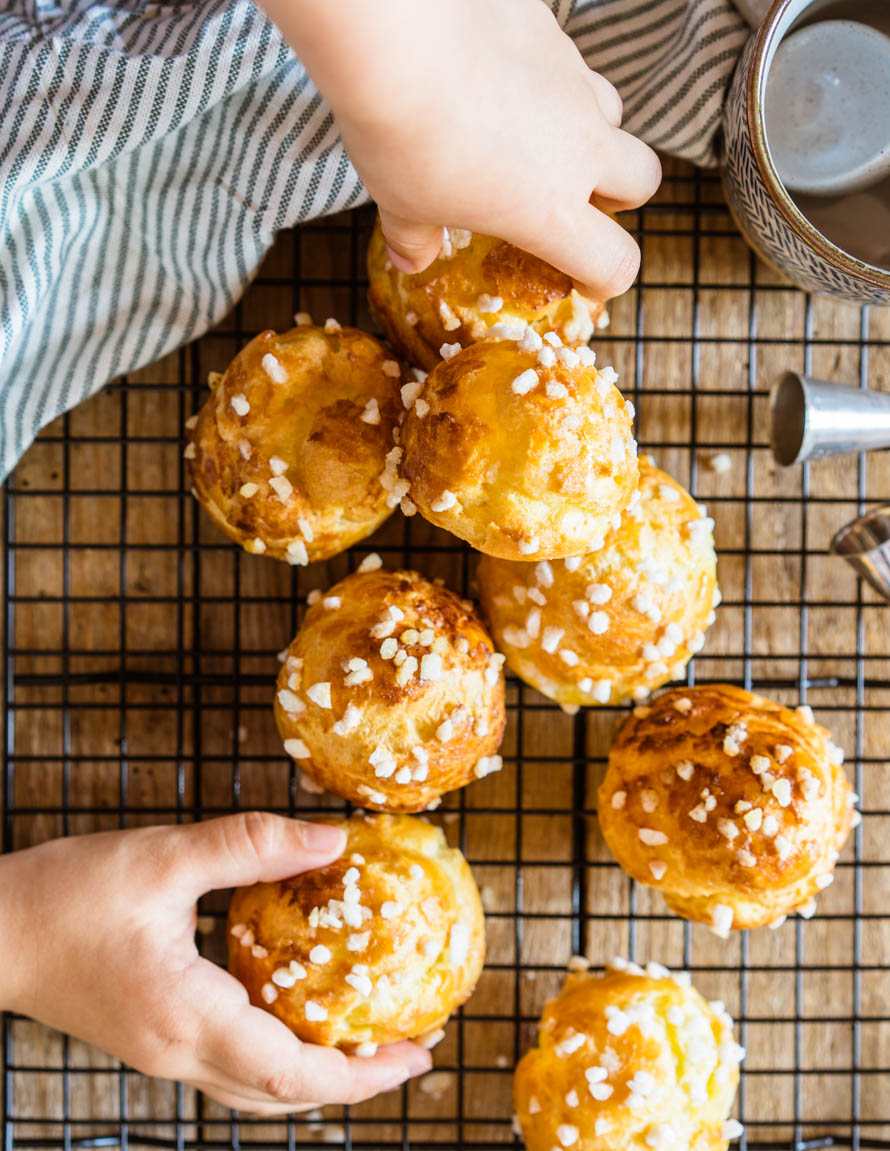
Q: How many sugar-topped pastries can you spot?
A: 8